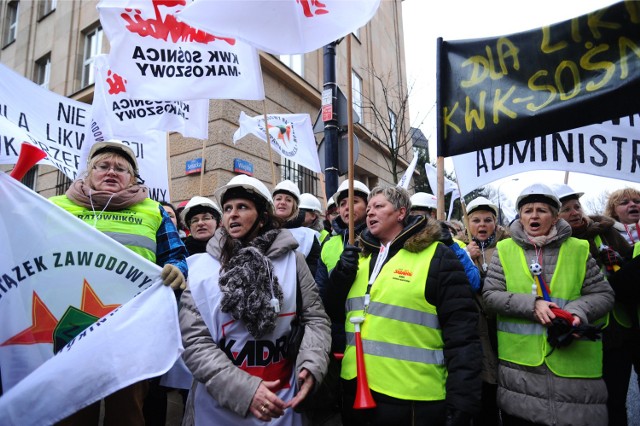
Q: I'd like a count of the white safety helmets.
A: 11